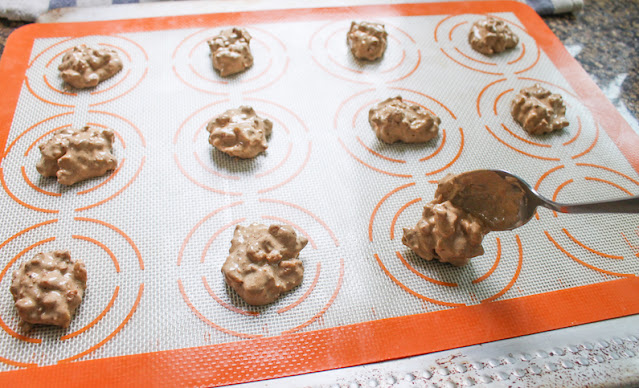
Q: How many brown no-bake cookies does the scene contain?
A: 11